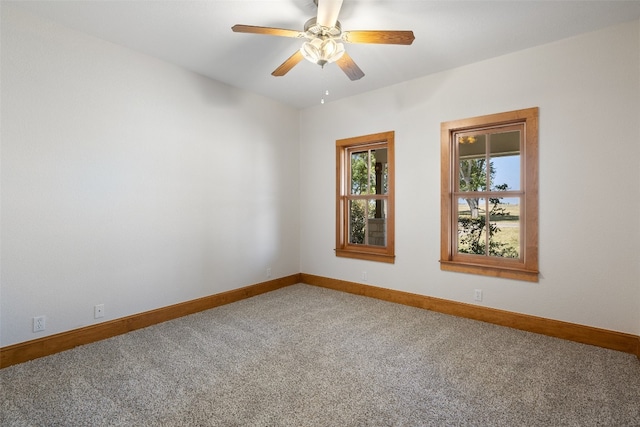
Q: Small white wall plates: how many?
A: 5